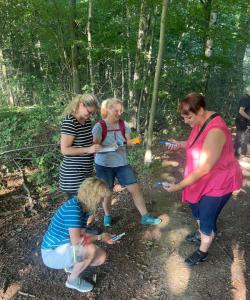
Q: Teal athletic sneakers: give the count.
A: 2